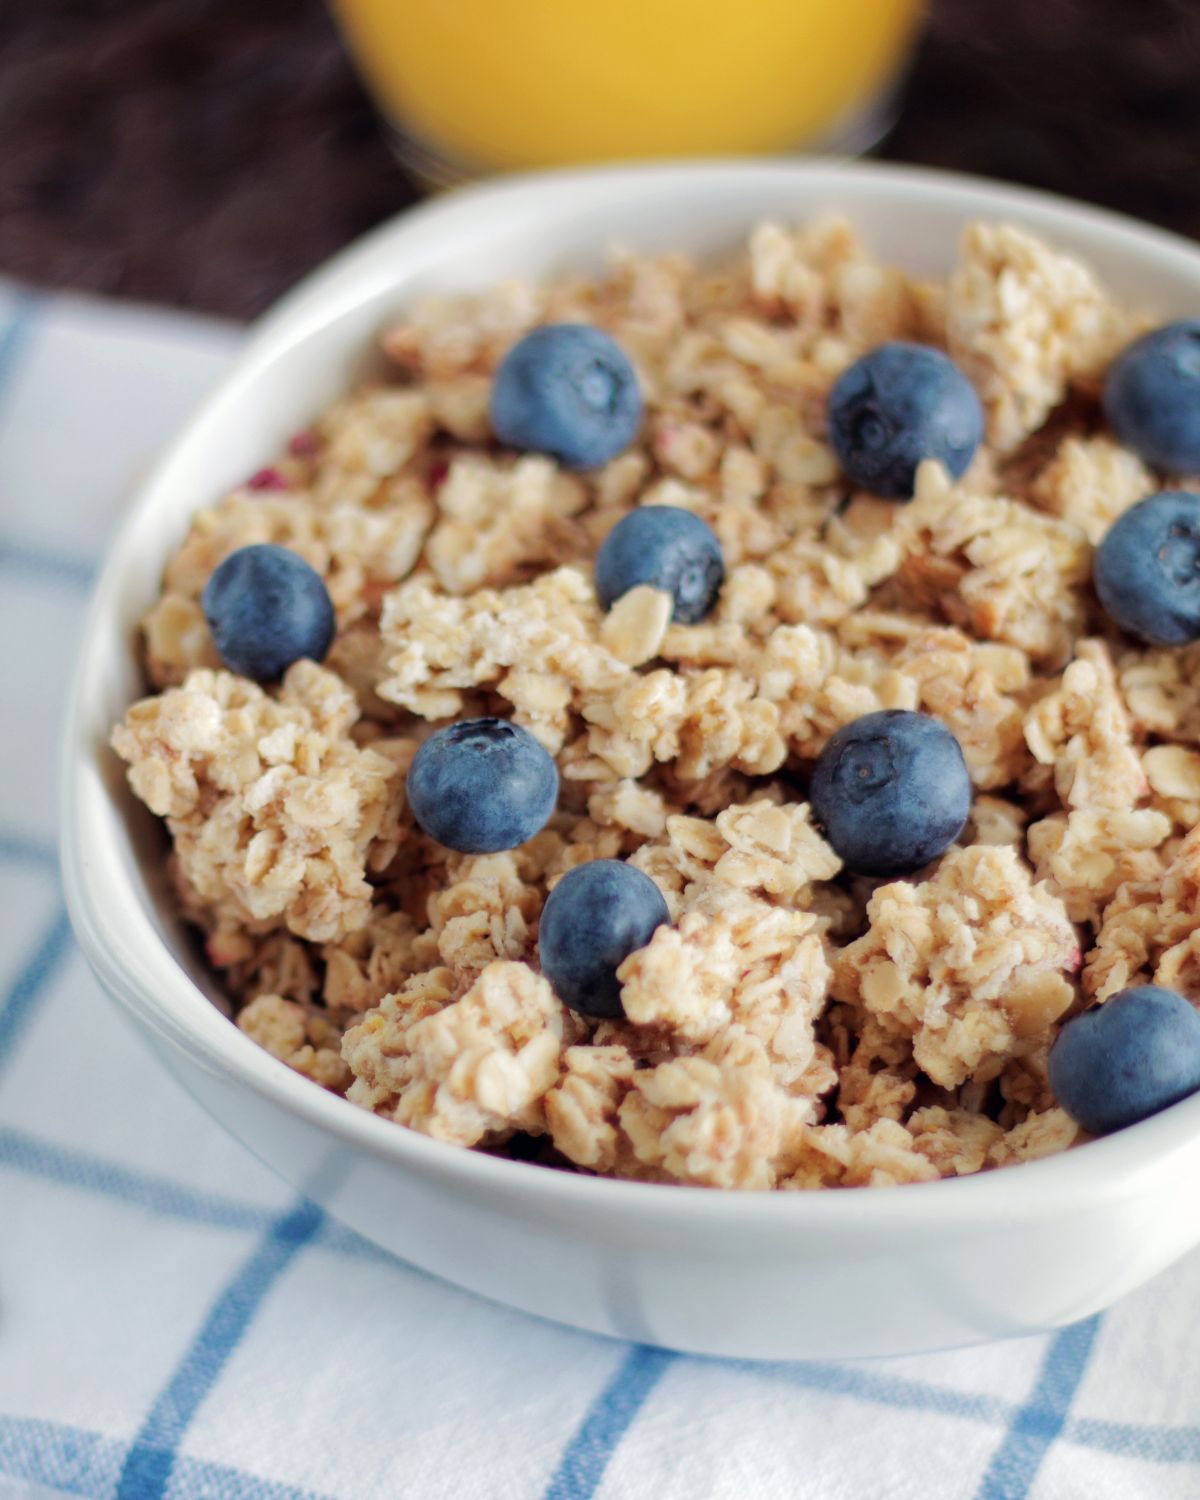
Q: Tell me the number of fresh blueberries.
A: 10